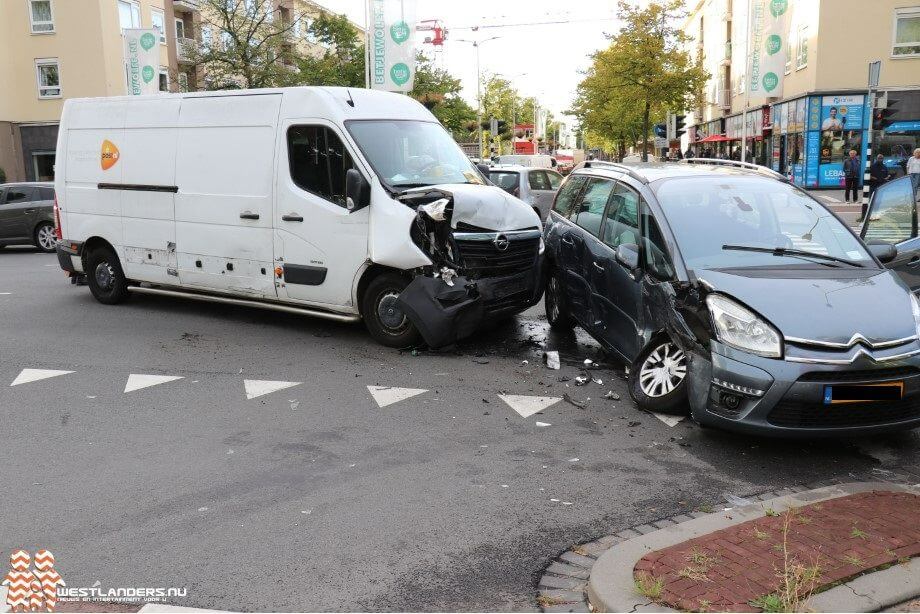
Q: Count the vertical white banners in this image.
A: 3